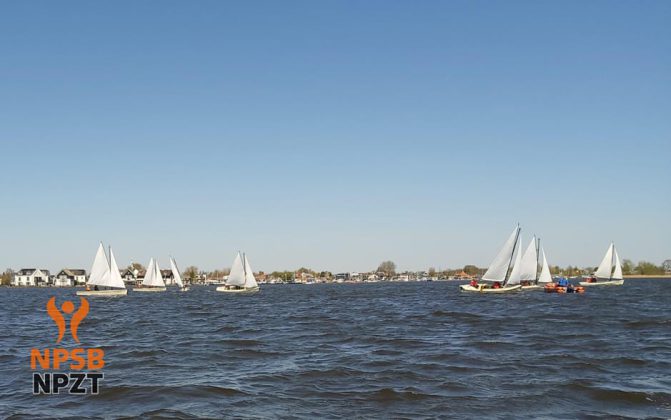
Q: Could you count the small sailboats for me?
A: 7